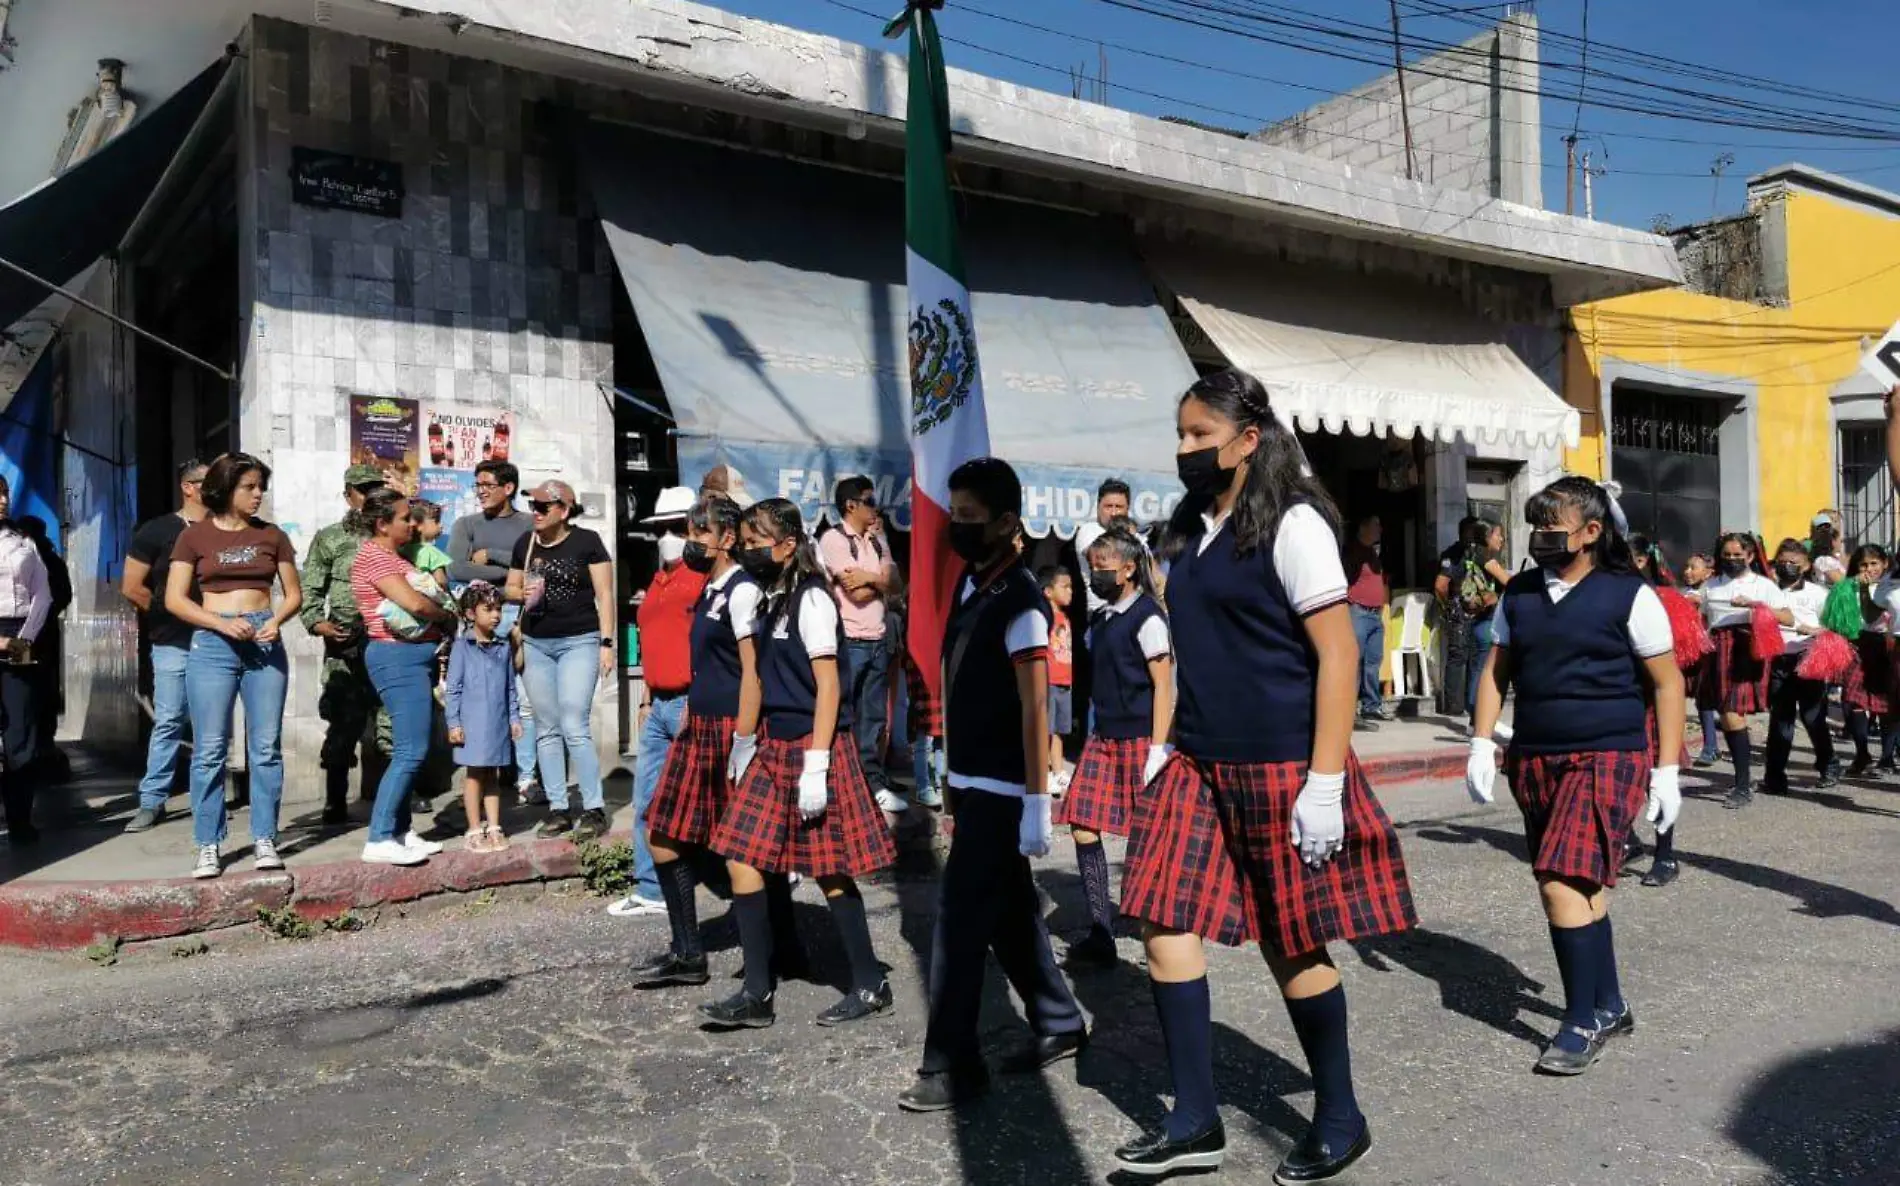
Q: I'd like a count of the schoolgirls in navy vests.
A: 5